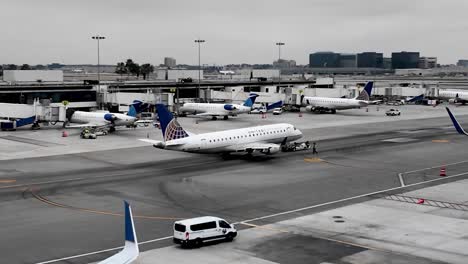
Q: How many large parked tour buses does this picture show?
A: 0